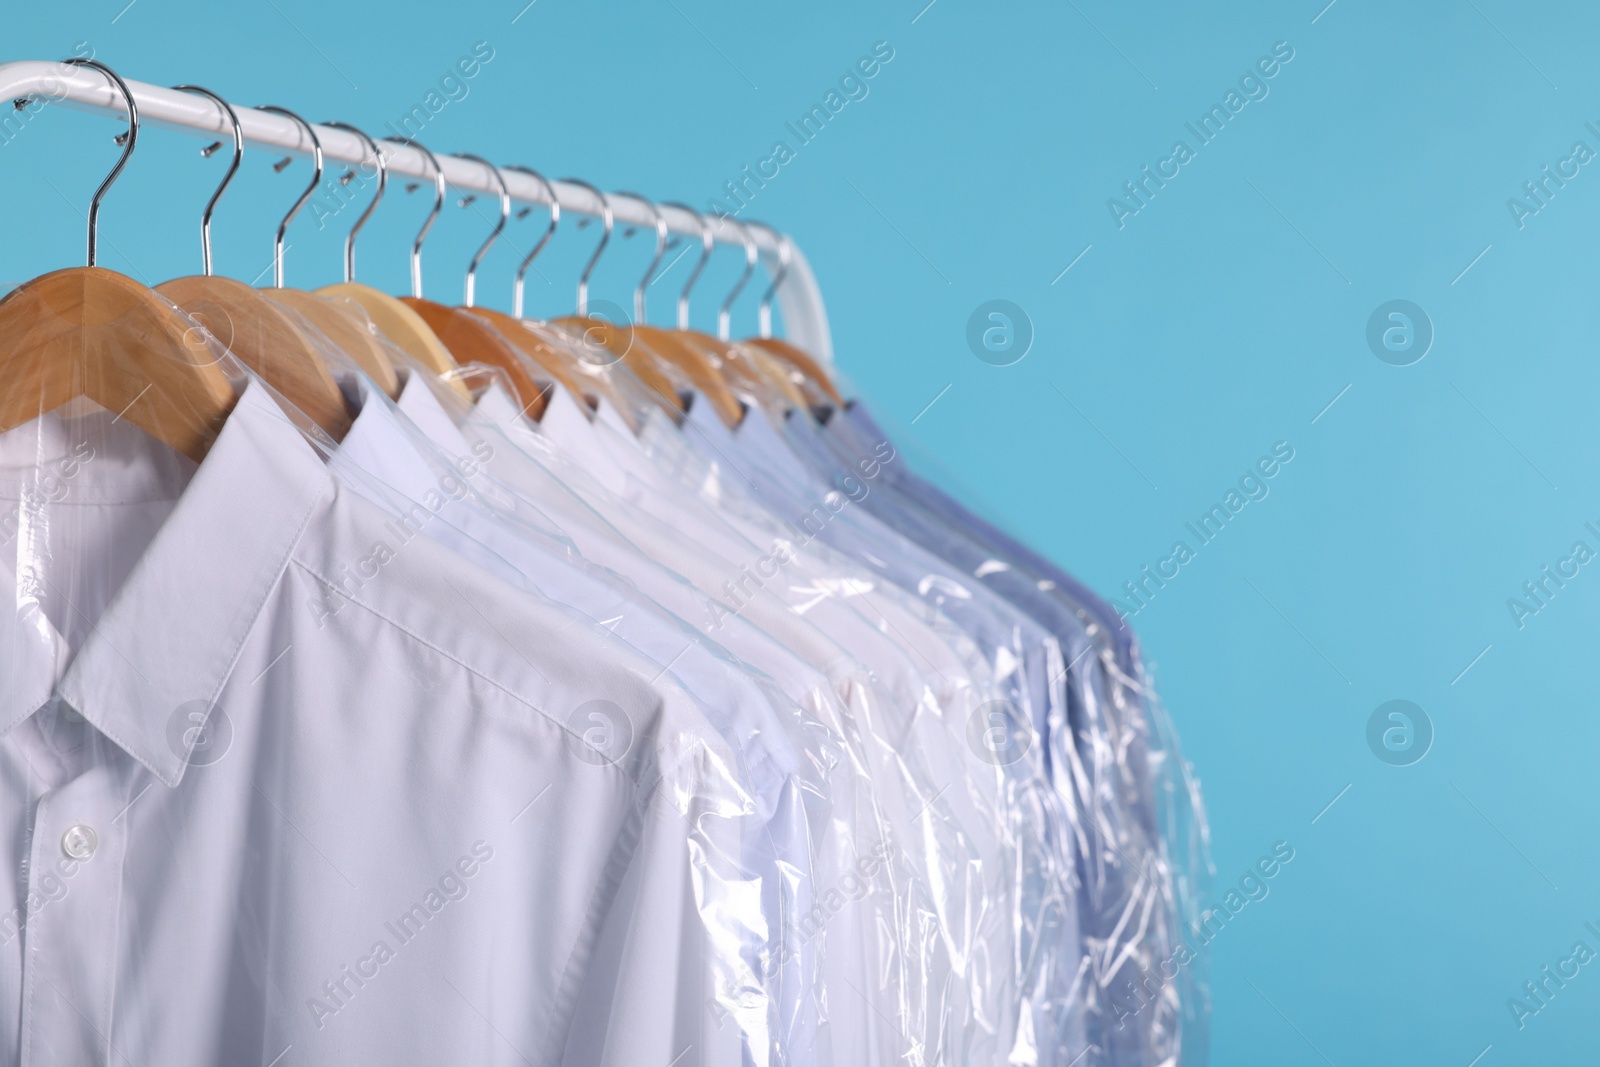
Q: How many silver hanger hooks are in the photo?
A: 12